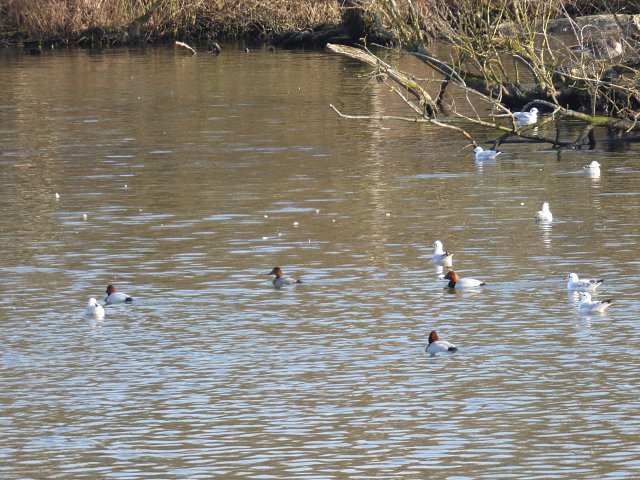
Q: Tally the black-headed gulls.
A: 8